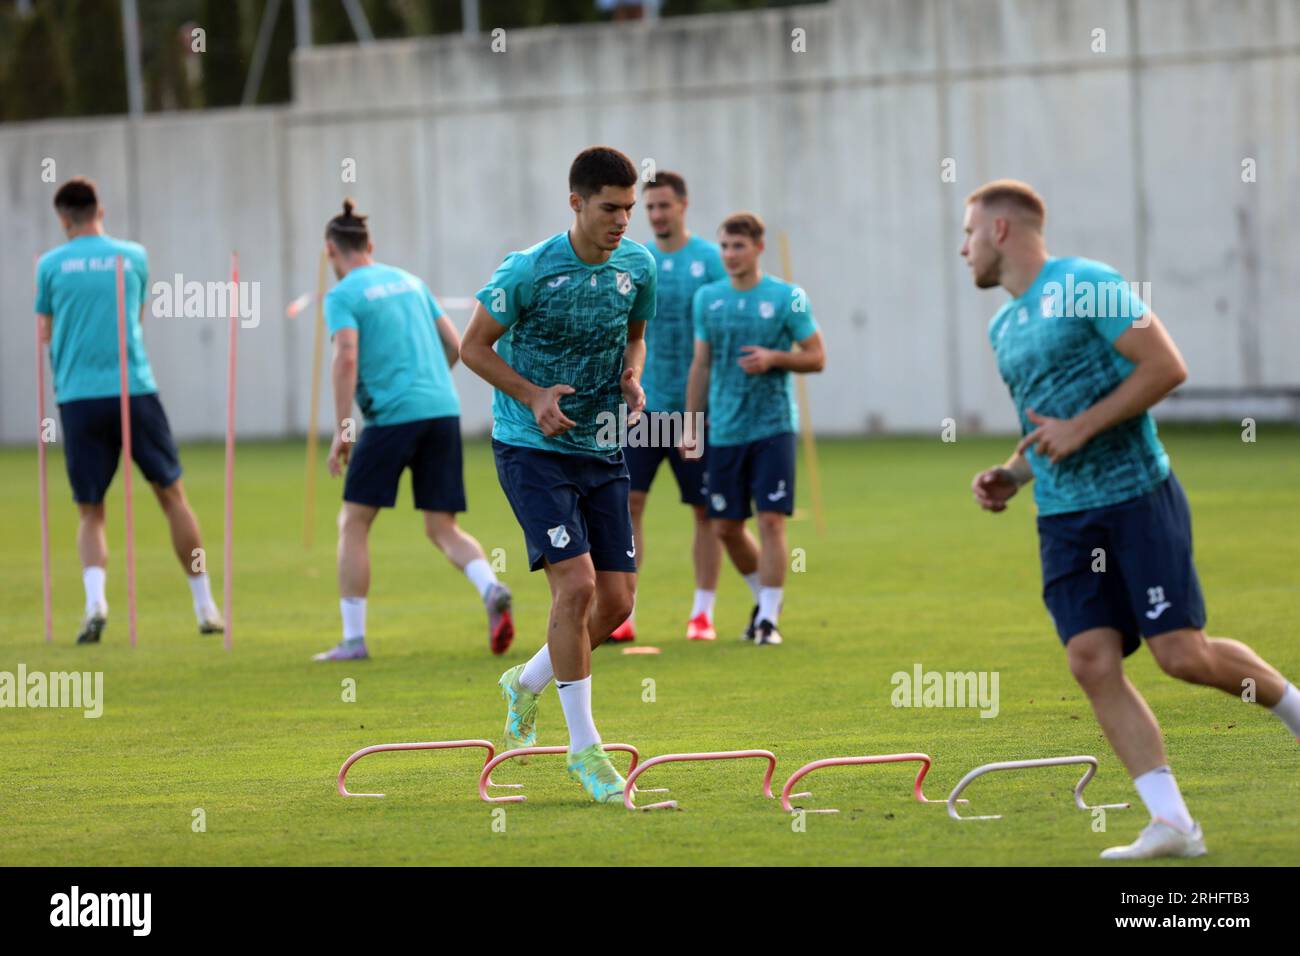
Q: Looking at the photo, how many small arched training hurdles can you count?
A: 5